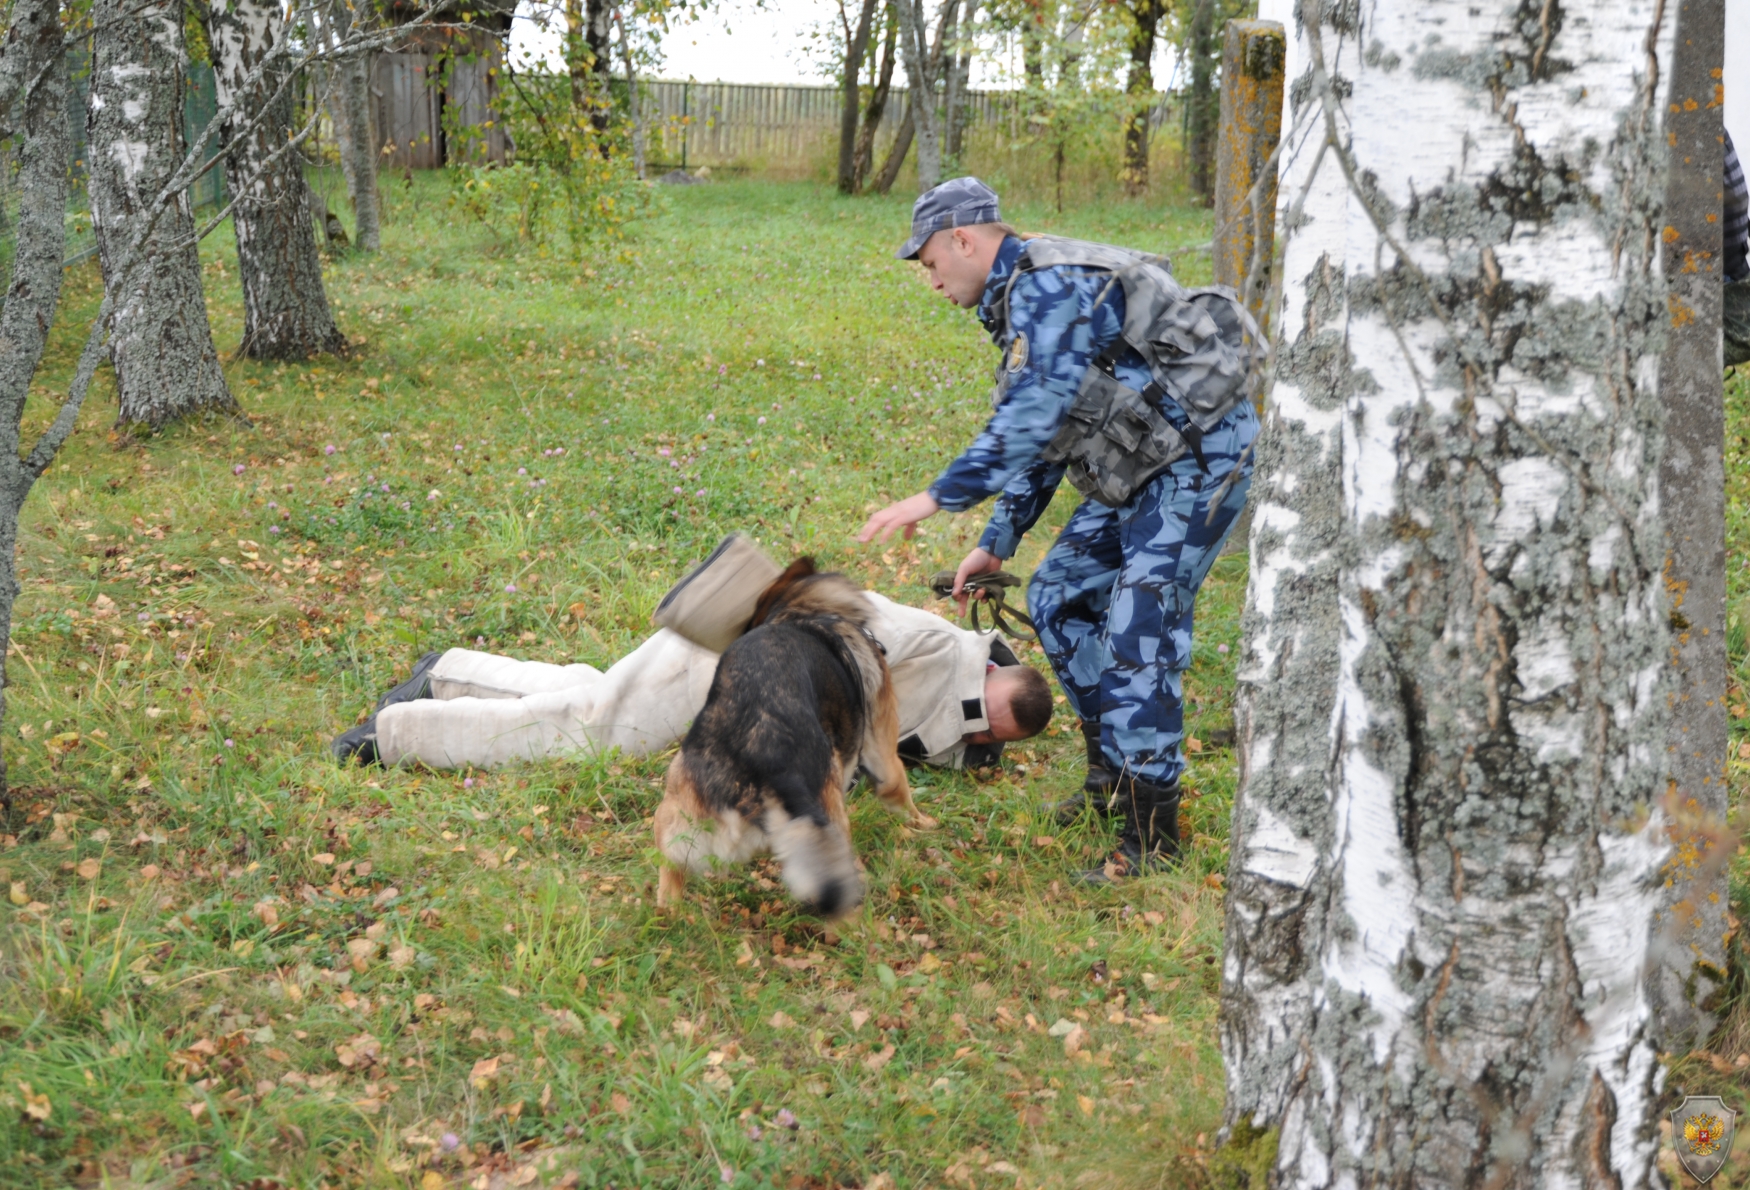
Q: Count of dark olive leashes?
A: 1